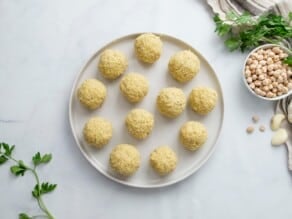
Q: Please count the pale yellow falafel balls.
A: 12